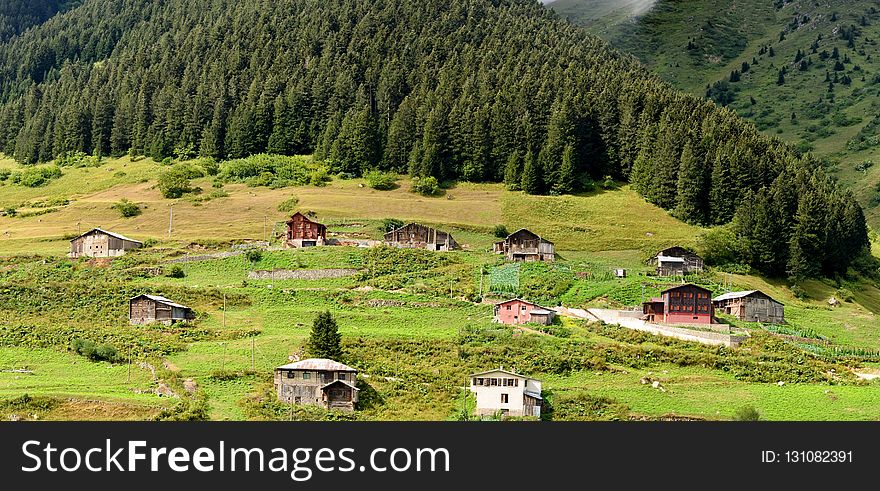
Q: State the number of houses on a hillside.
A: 11